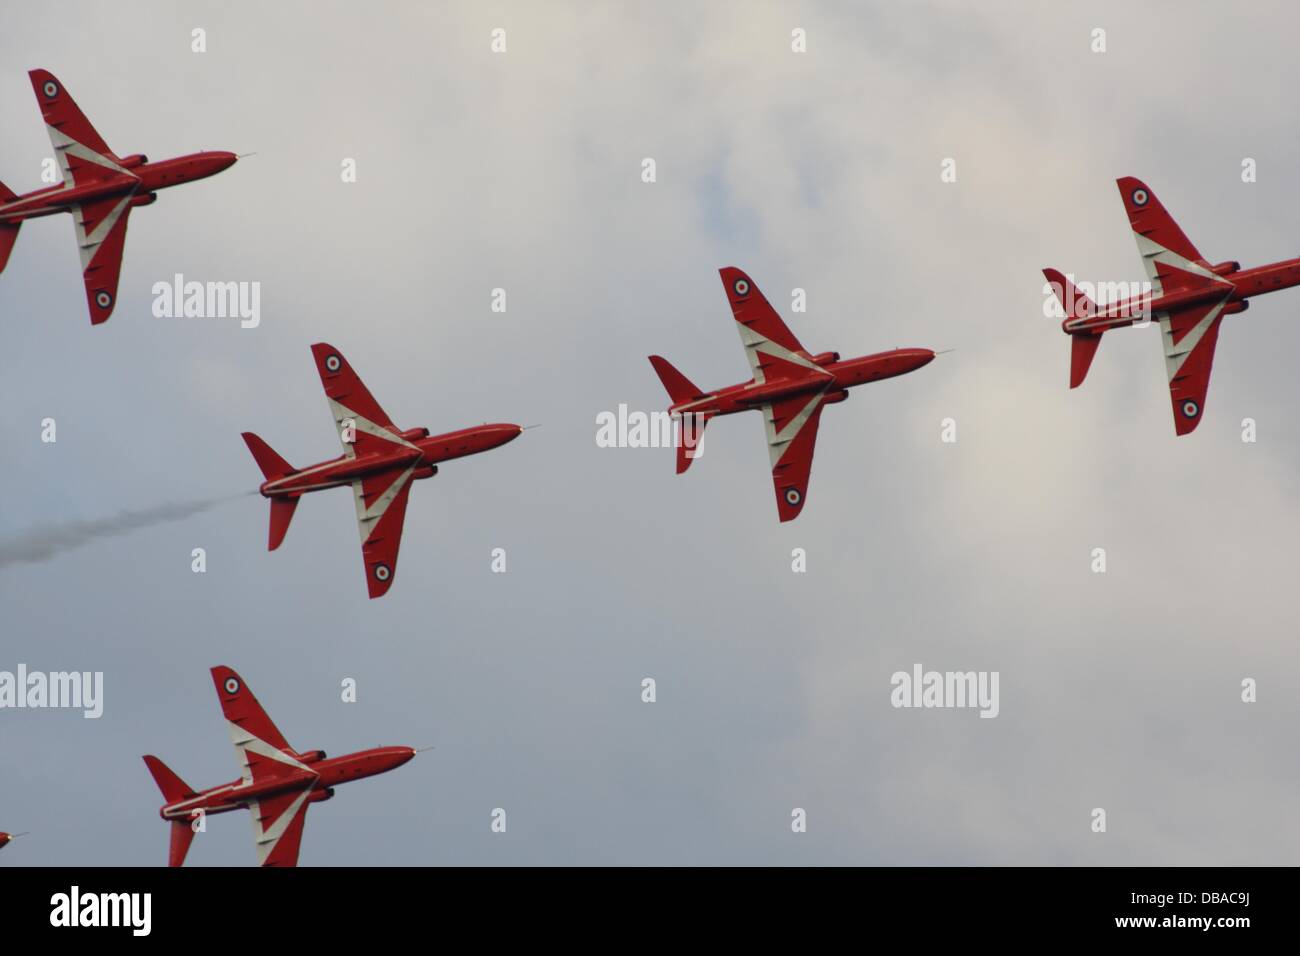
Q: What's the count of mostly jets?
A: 5